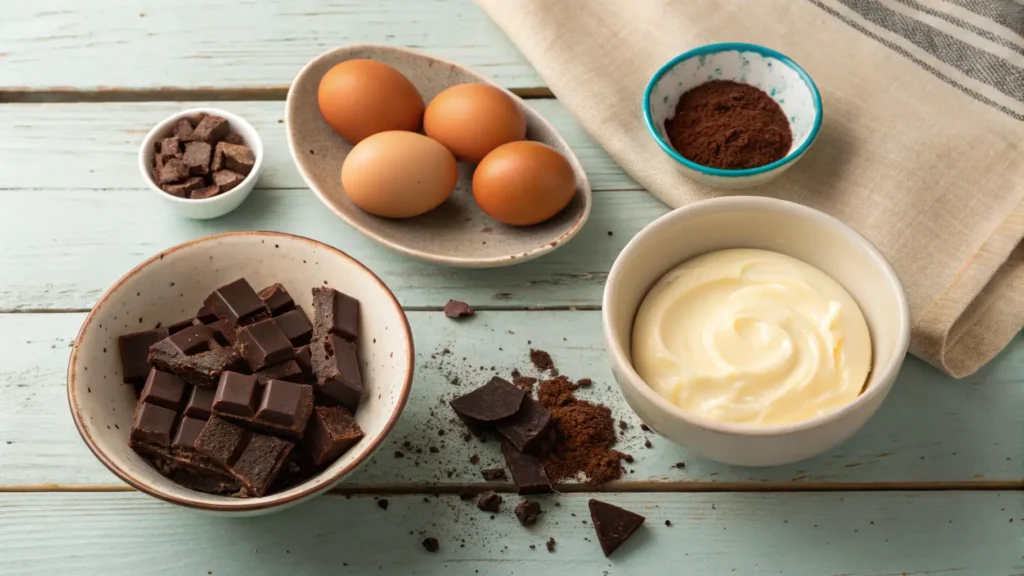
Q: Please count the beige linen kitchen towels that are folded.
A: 1